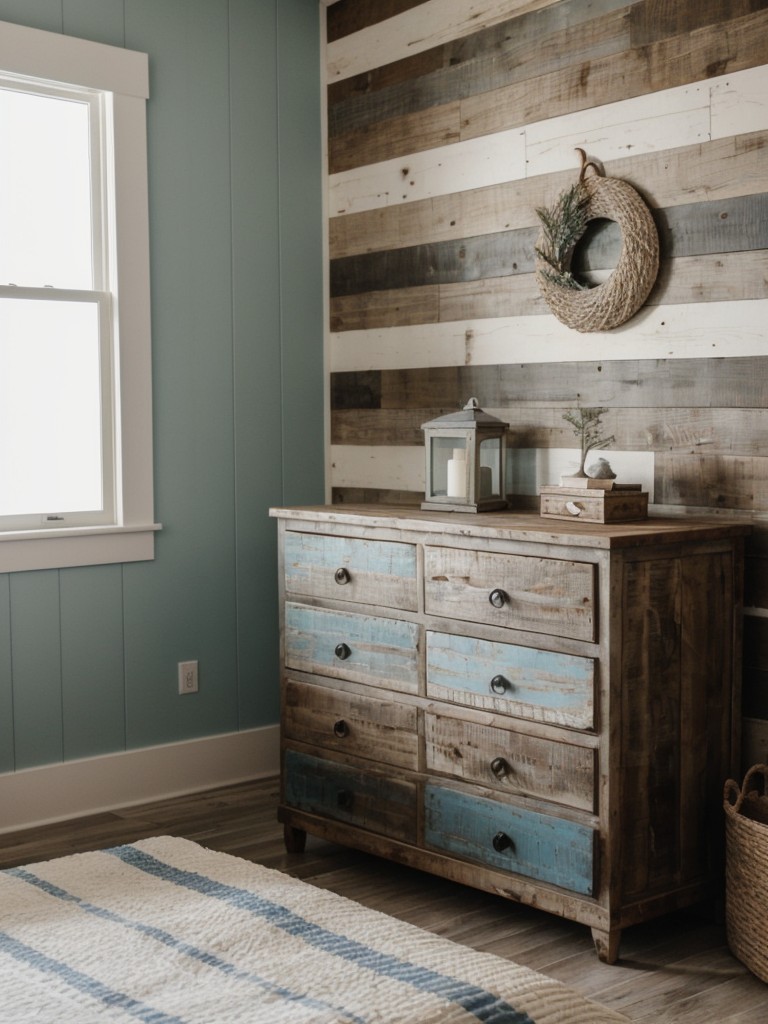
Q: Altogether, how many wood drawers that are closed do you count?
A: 8